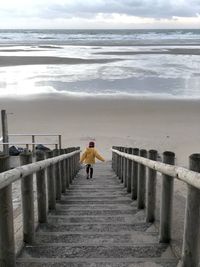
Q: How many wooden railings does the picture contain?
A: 2